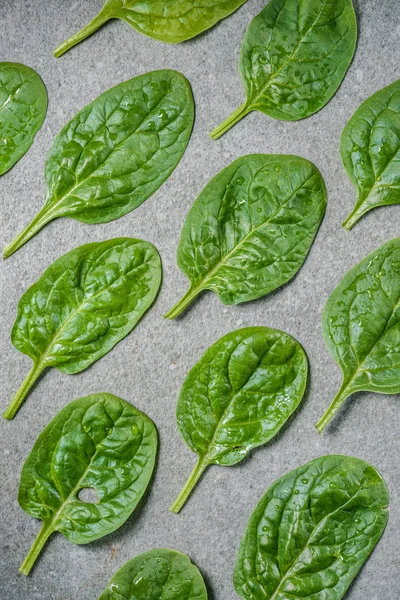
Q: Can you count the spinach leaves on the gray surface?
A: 12